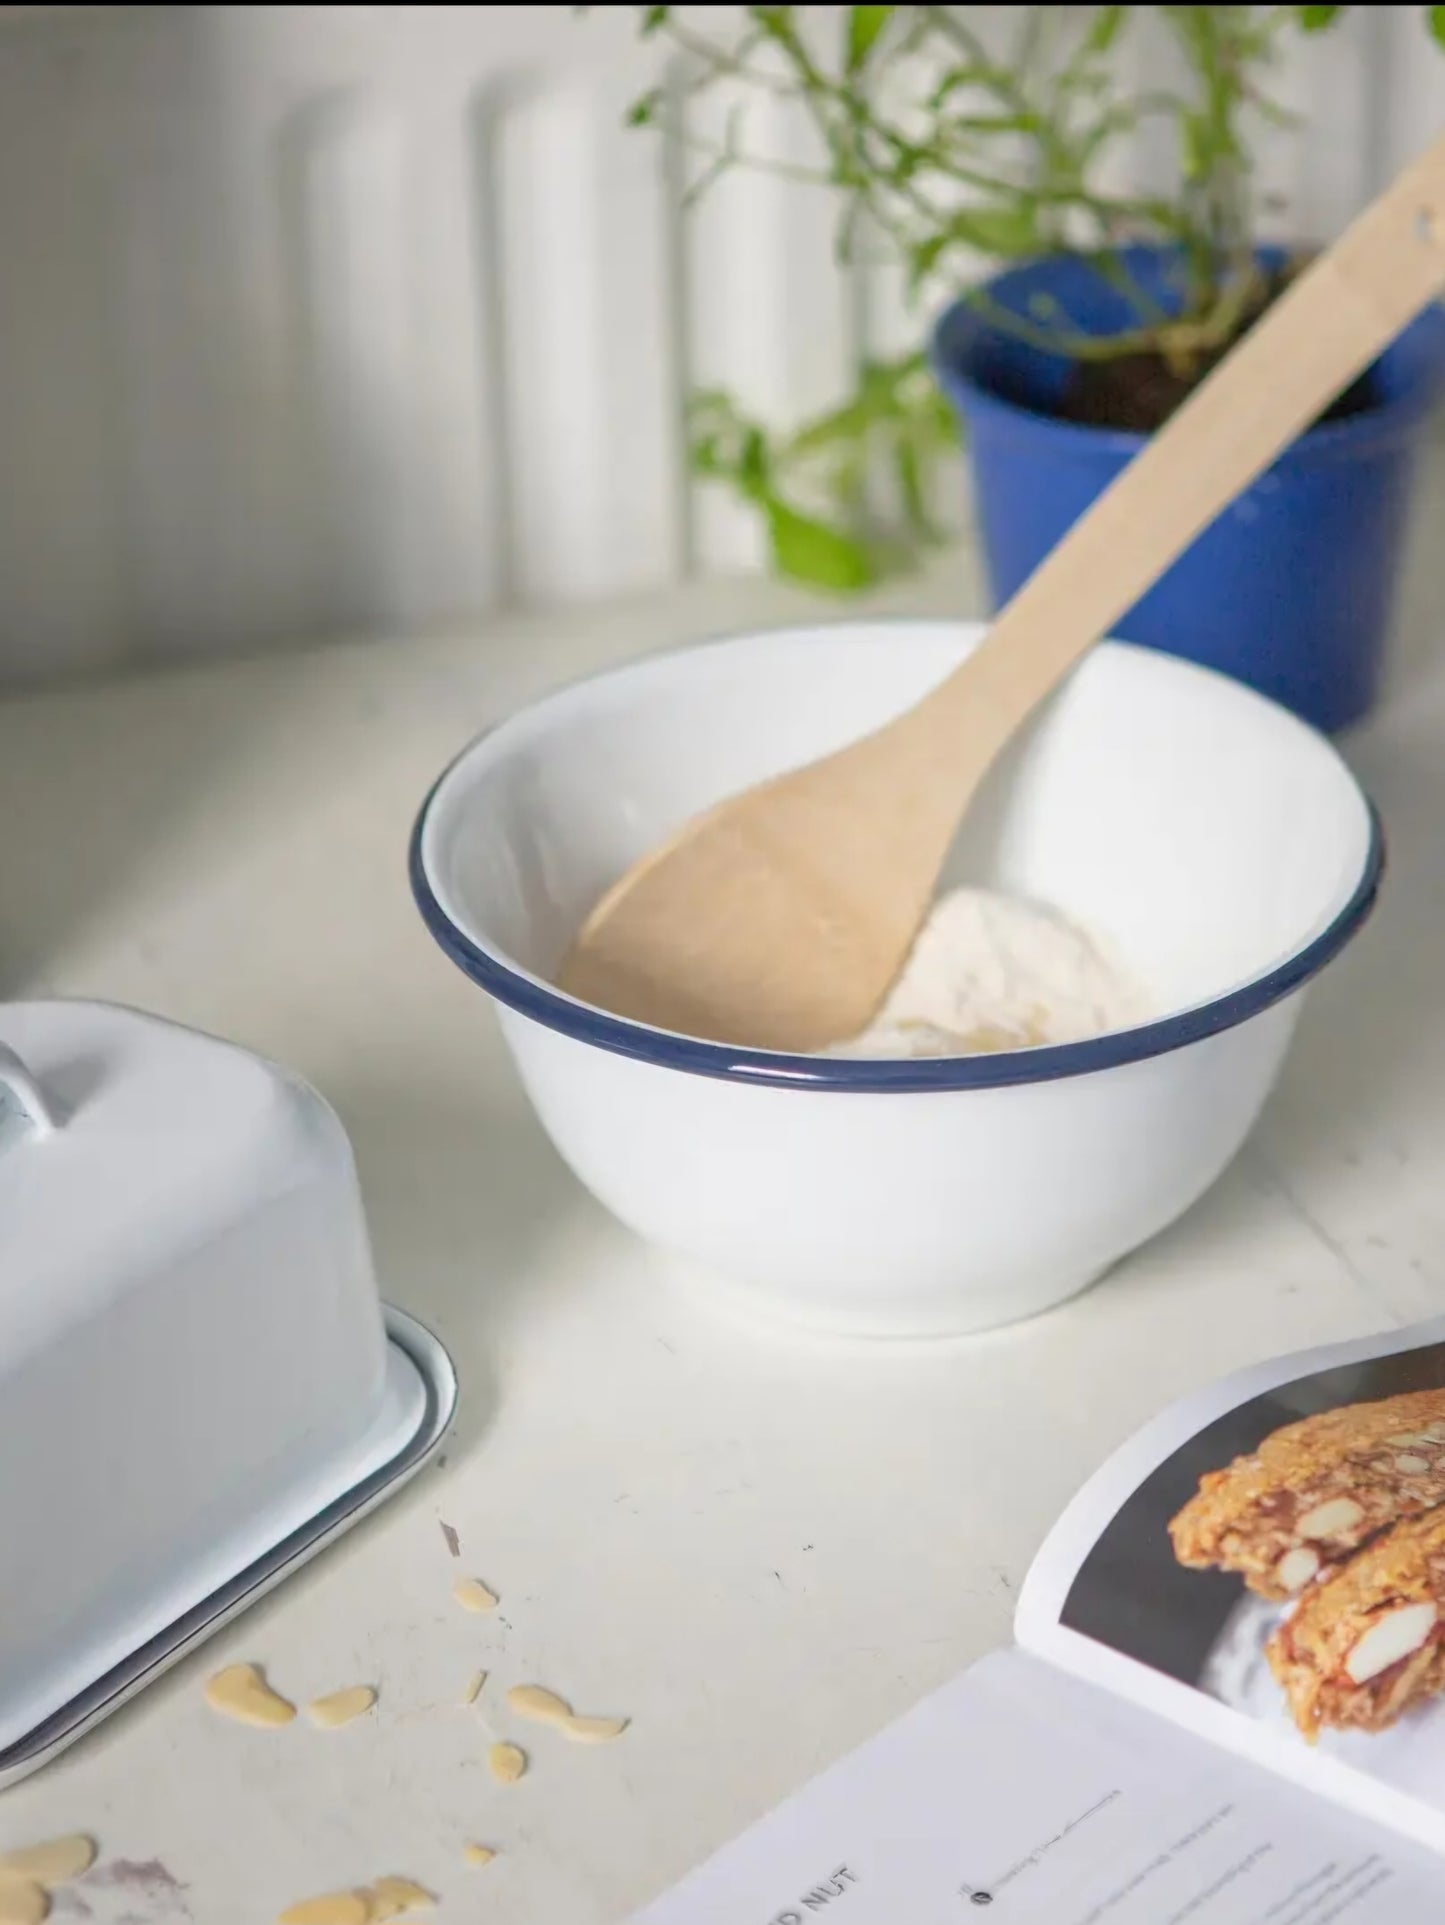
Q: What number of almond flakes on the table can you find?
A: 12